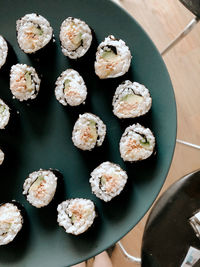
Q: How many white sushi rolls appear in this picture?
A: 15